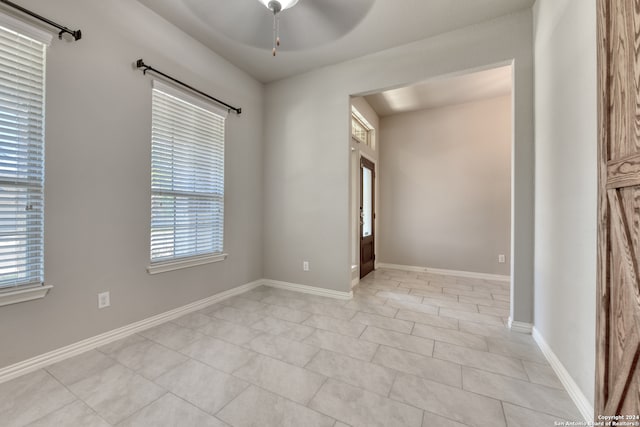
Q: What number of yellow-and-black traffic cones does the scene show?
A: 0